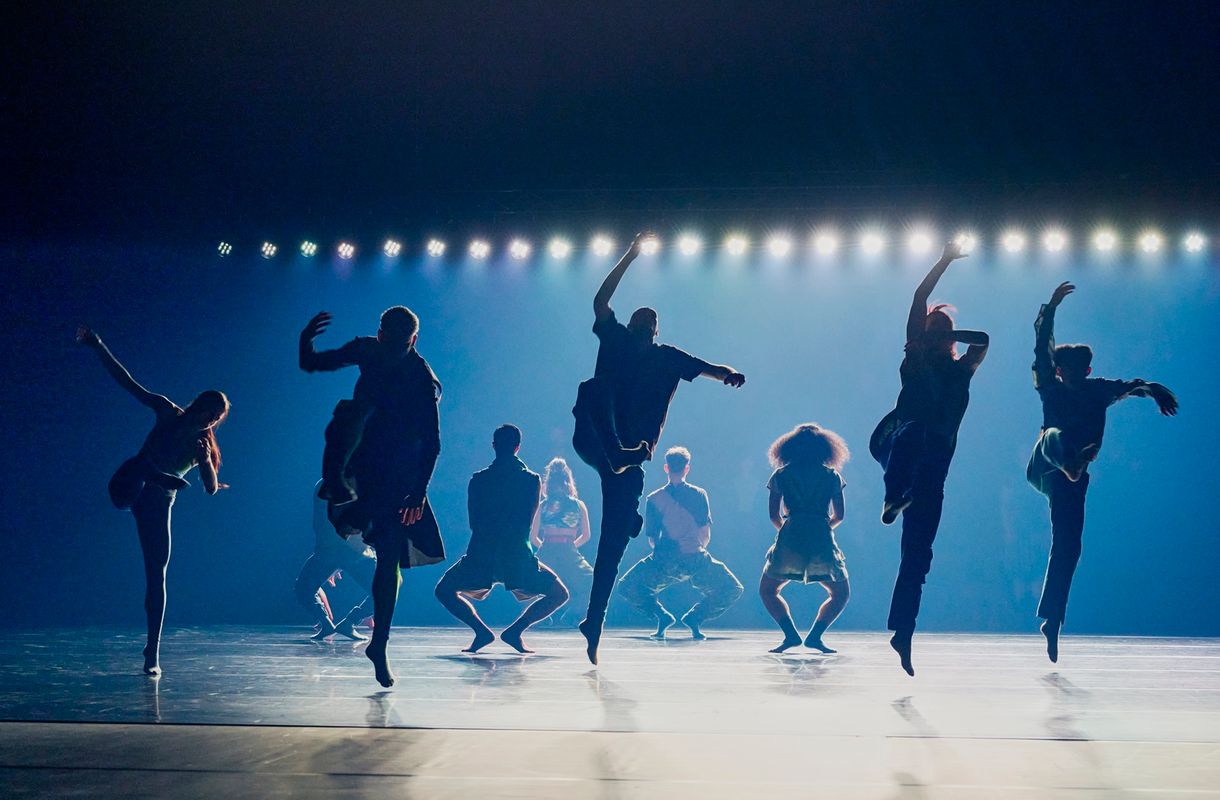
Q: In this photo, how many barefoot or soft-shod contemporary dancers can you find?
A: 10